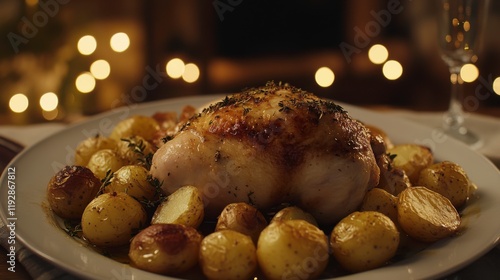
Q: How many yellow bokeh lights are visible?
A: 13